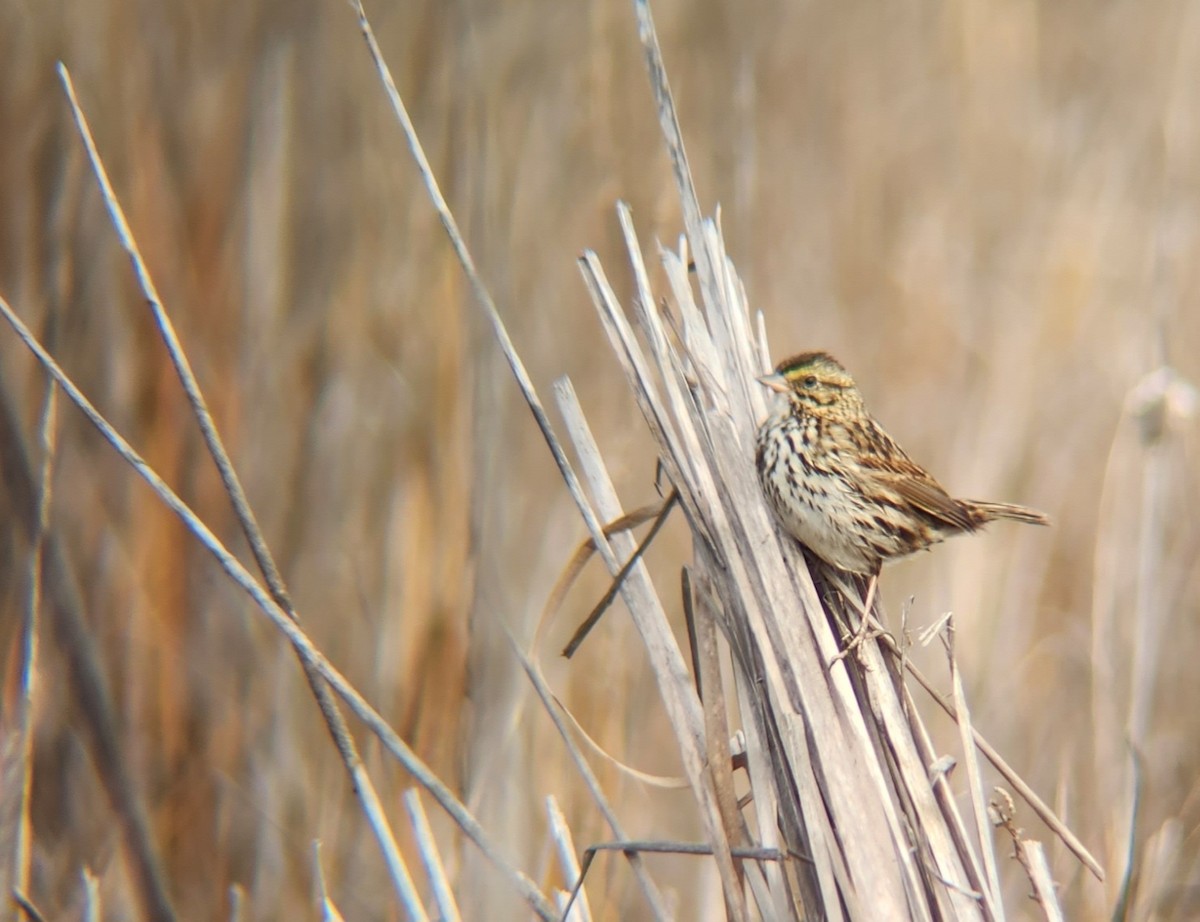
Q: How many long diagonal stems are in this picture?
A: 3